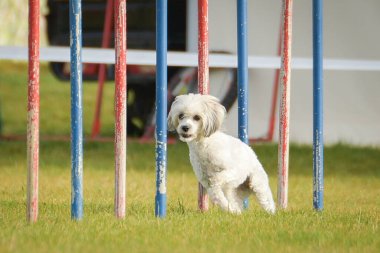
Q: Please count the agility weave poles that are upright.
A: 8